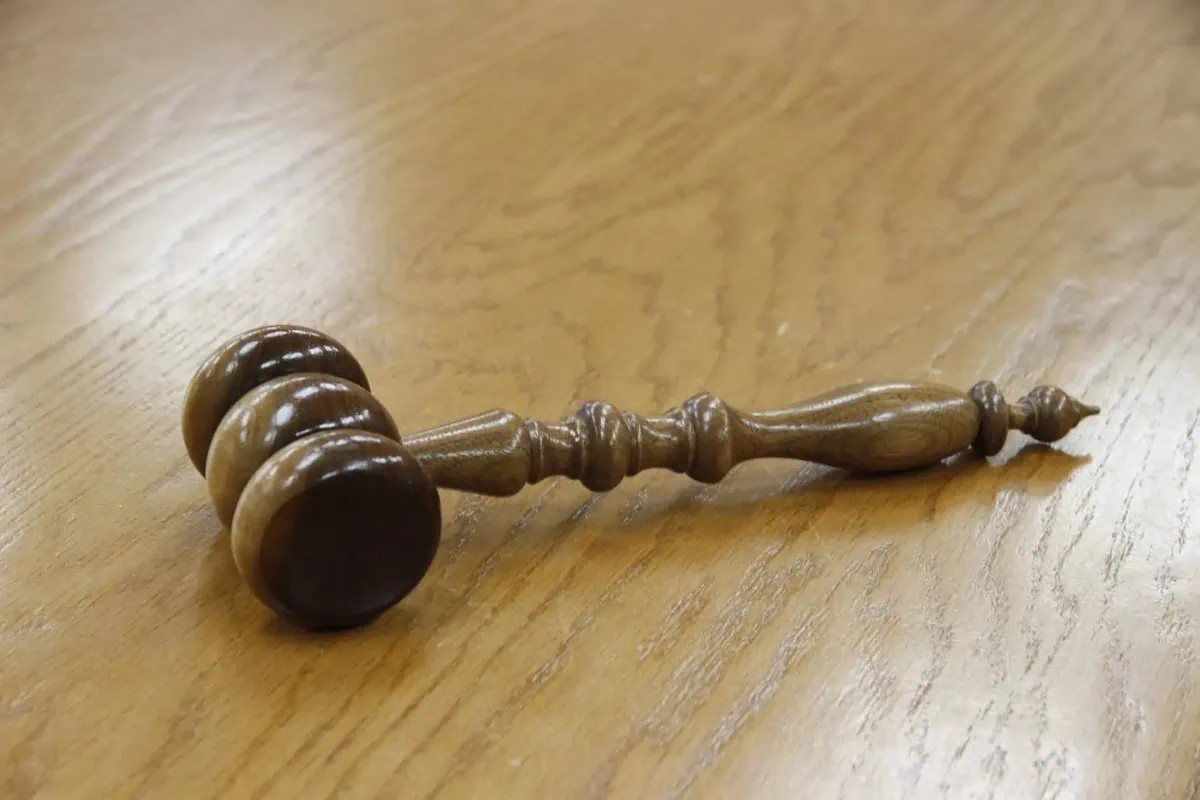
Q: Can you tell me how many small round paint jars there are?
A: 0